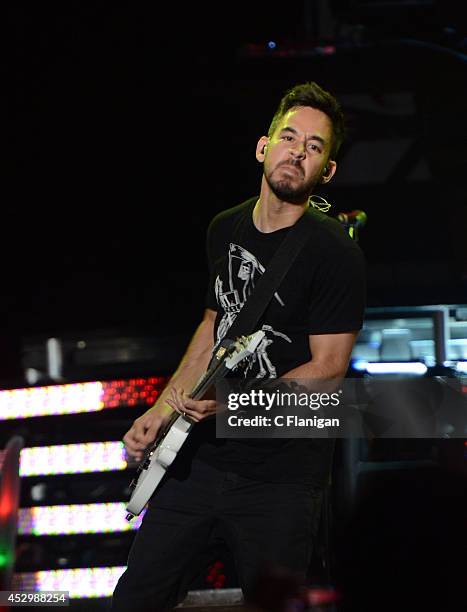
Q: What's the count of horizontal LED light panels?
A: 4